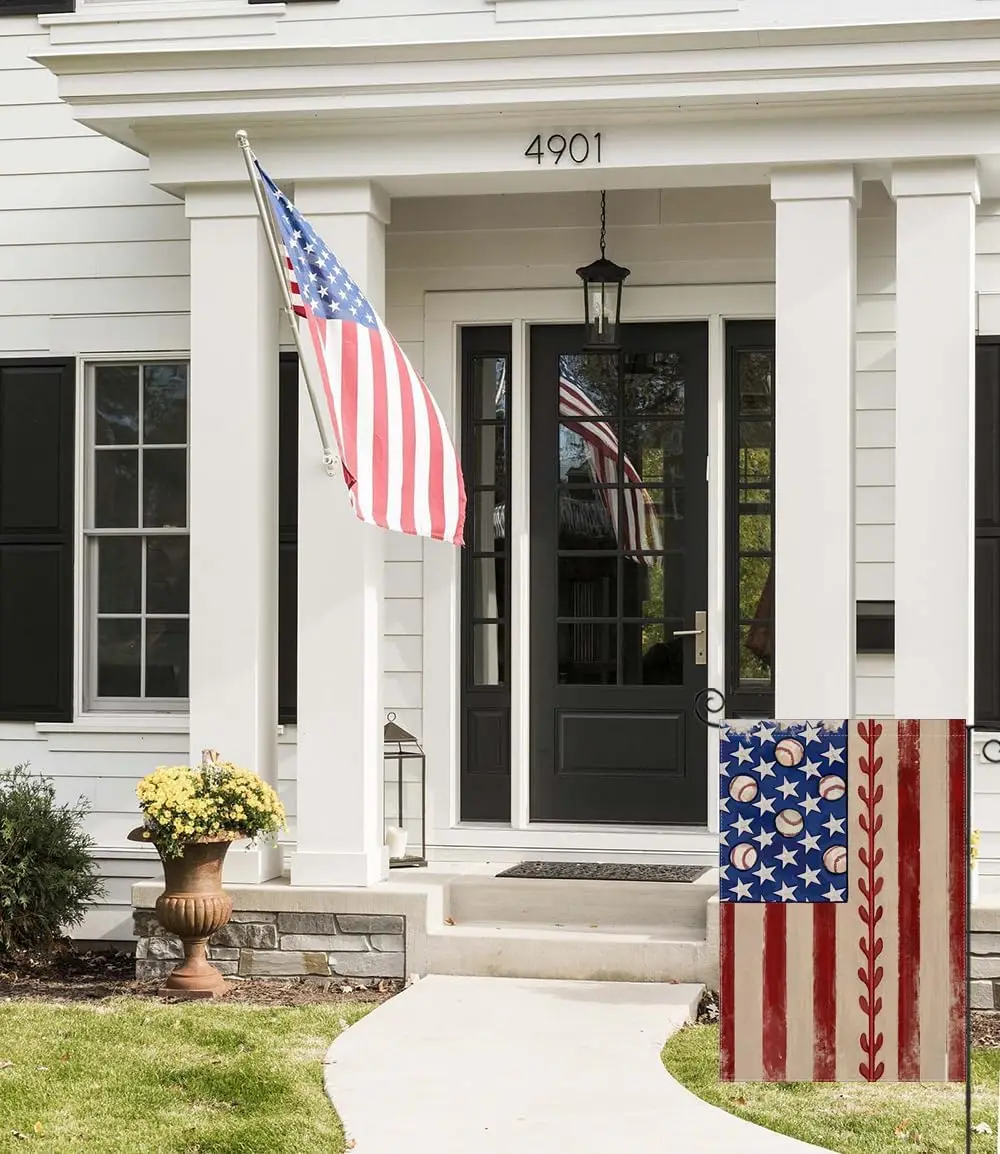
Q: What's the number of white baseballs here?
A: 6